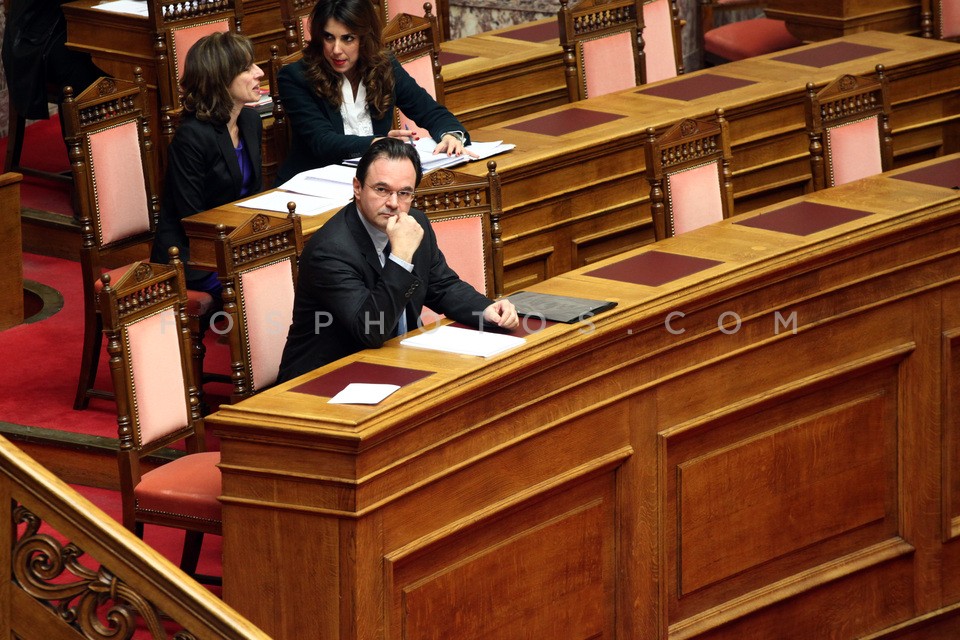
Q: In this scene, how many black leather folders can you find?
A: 1